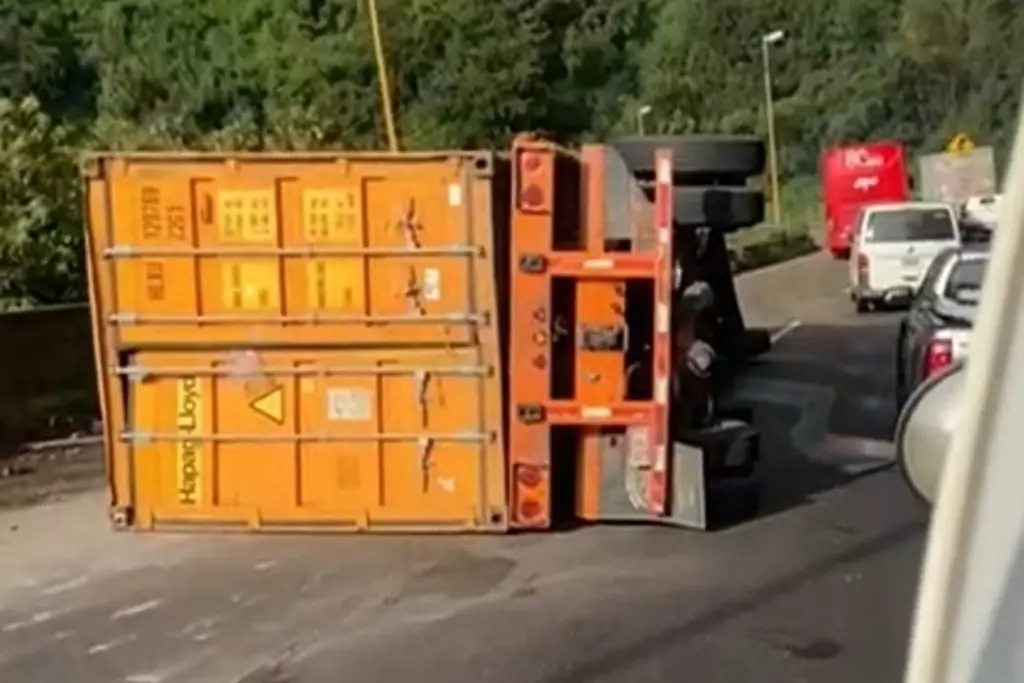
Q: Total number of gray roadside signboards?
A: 1